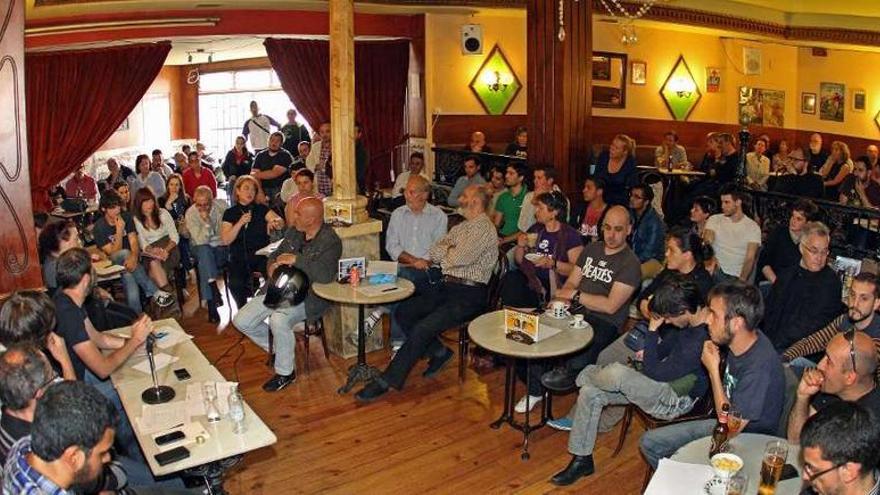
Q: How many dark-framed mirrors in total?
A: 1